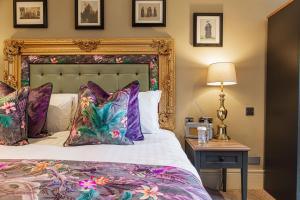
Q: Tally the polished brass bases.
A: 1